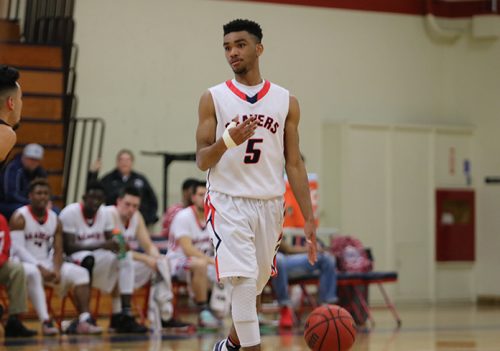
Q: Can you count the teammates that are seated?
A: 4